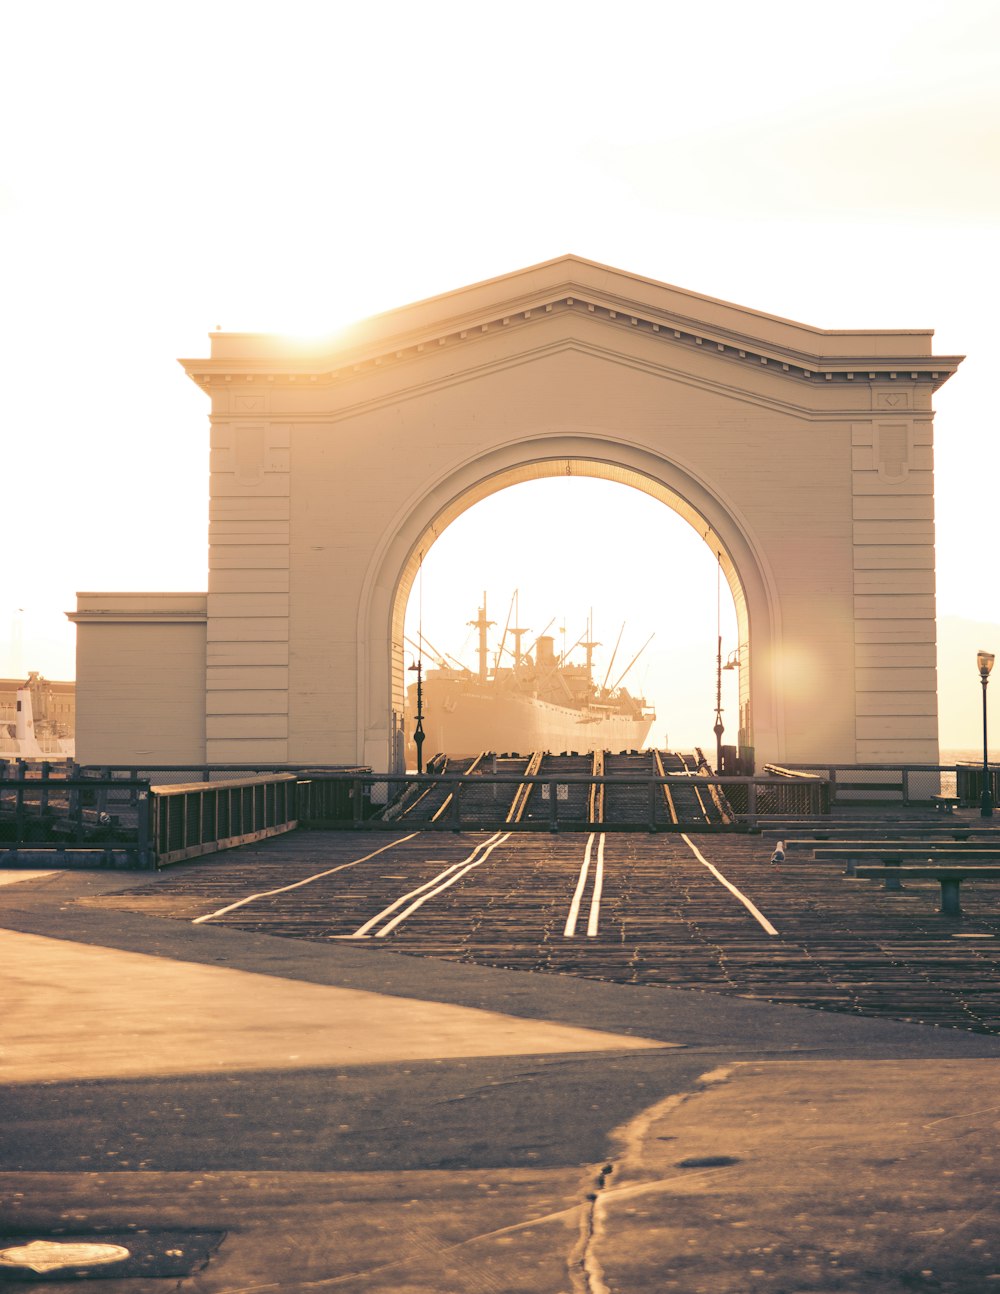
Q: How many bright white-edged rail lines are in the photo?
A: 6